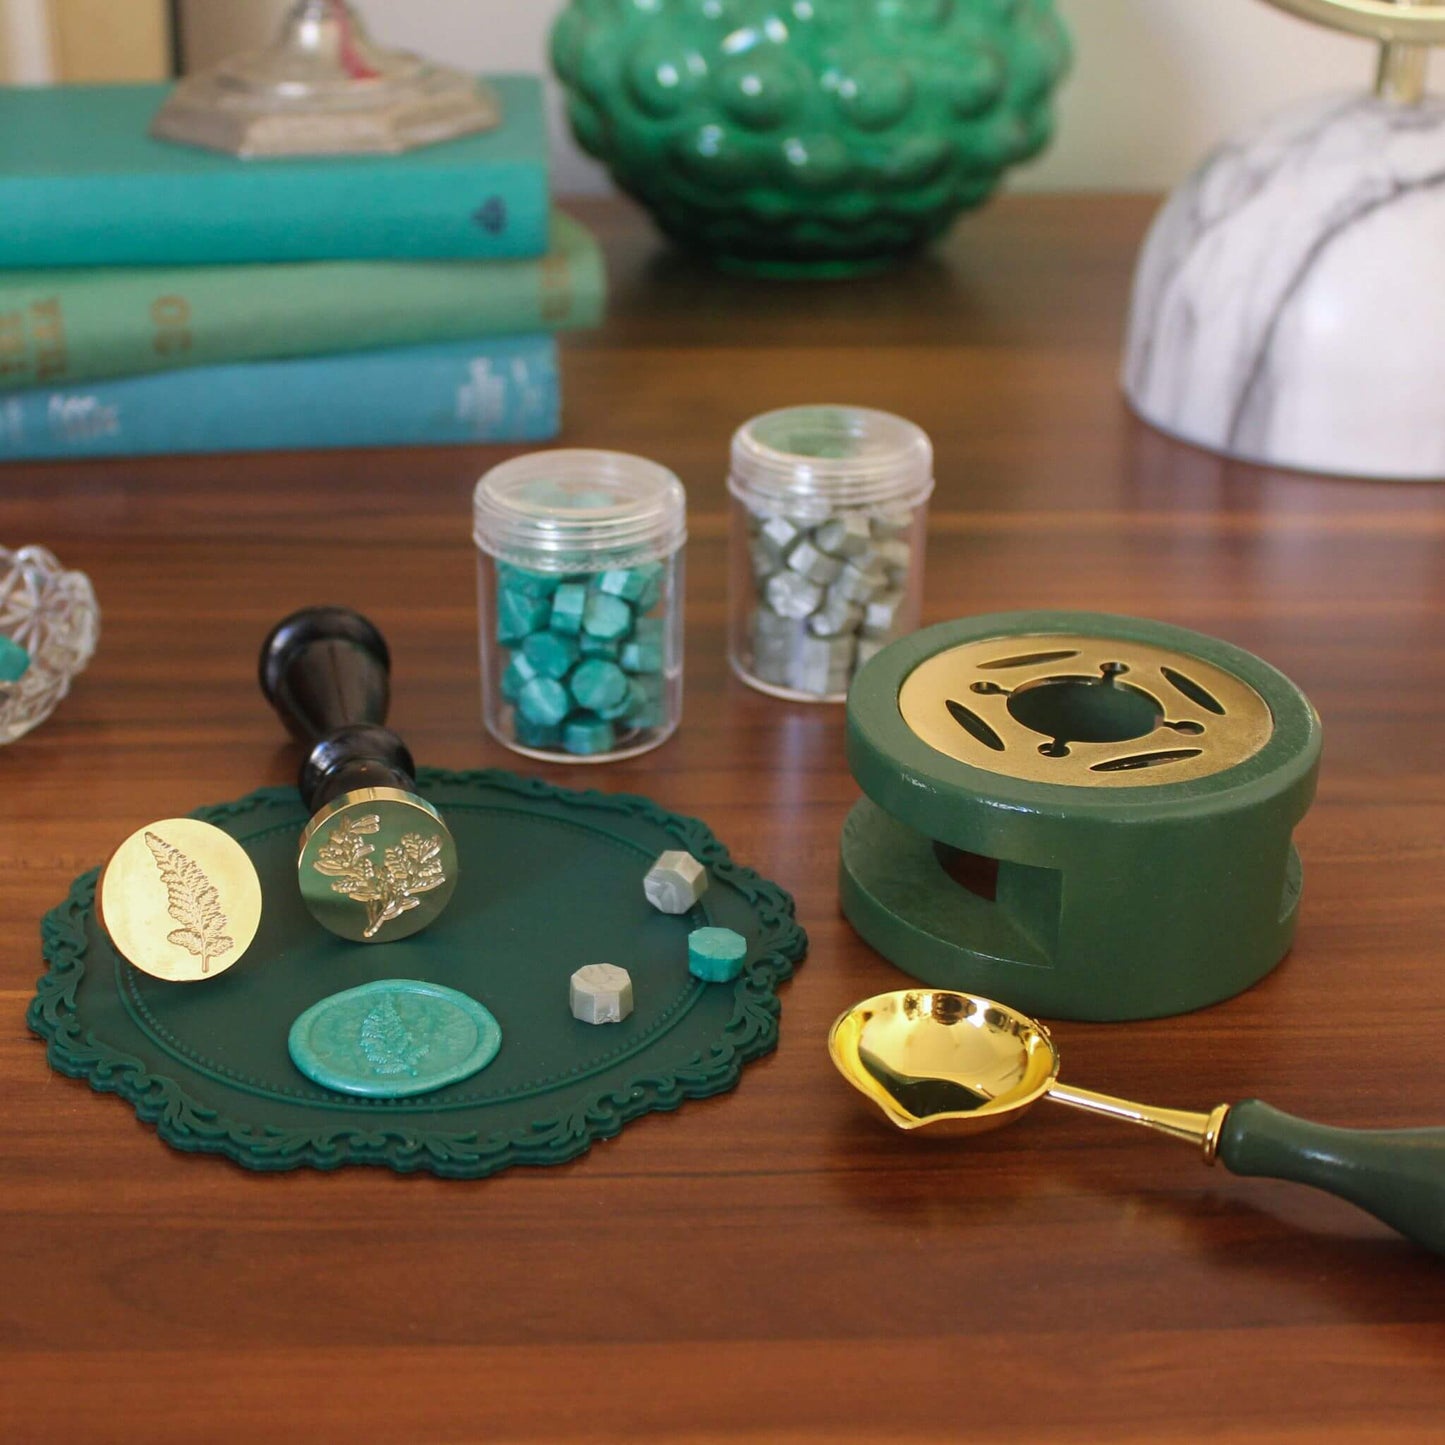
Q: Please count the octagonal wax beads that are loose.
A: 3